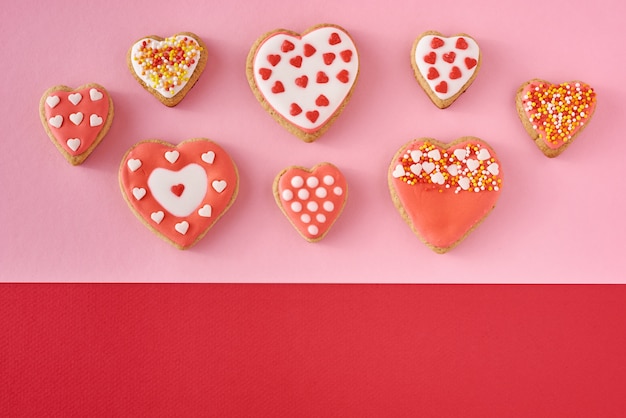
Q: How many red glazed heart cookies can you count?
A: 5